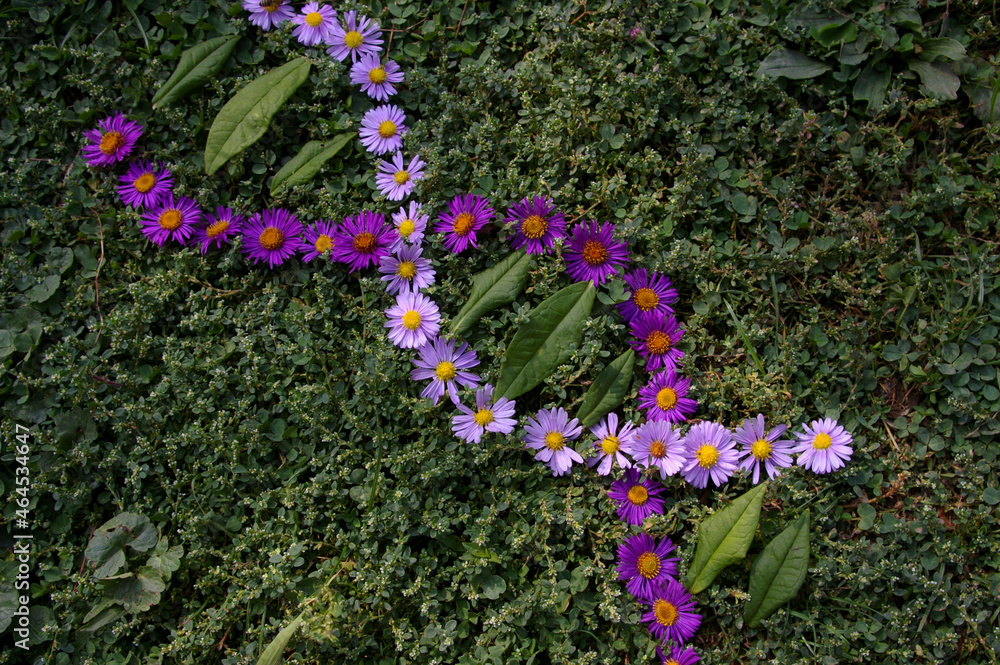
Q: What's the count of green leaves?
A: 8